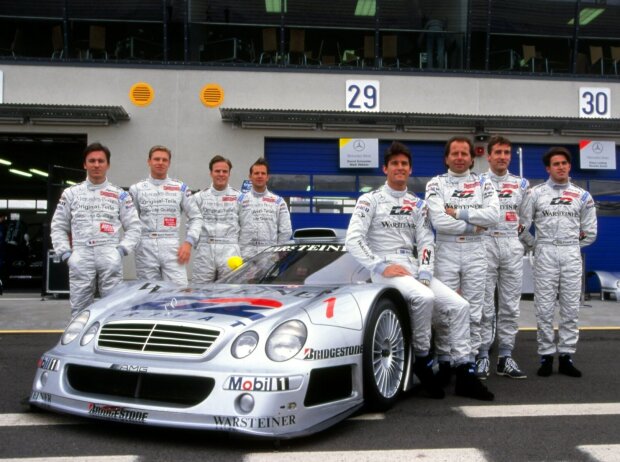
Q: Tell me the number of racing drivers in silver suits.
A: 8